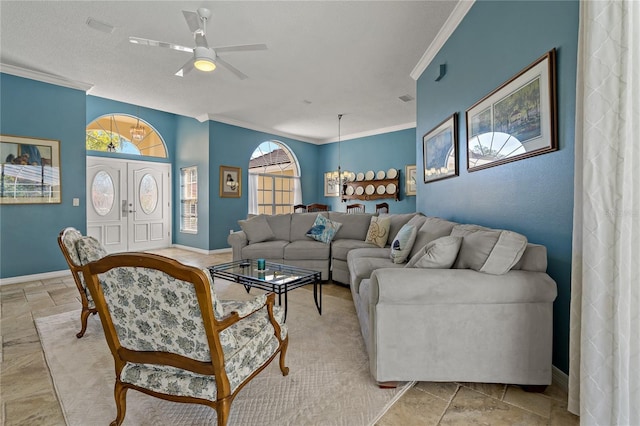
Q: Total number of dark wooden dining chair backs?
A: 4